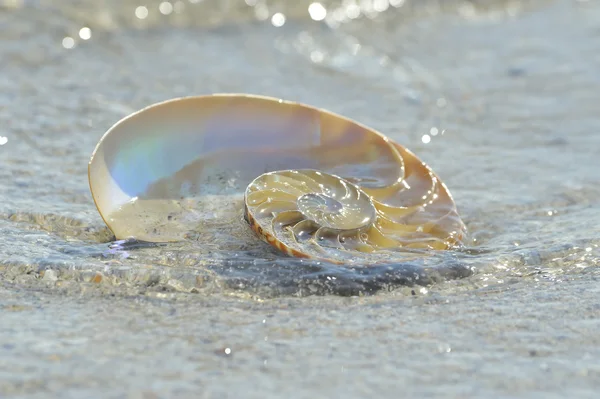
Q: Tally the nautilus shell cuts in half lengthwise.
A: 1